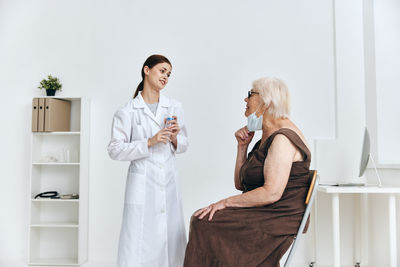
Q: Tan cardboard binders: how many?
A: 3